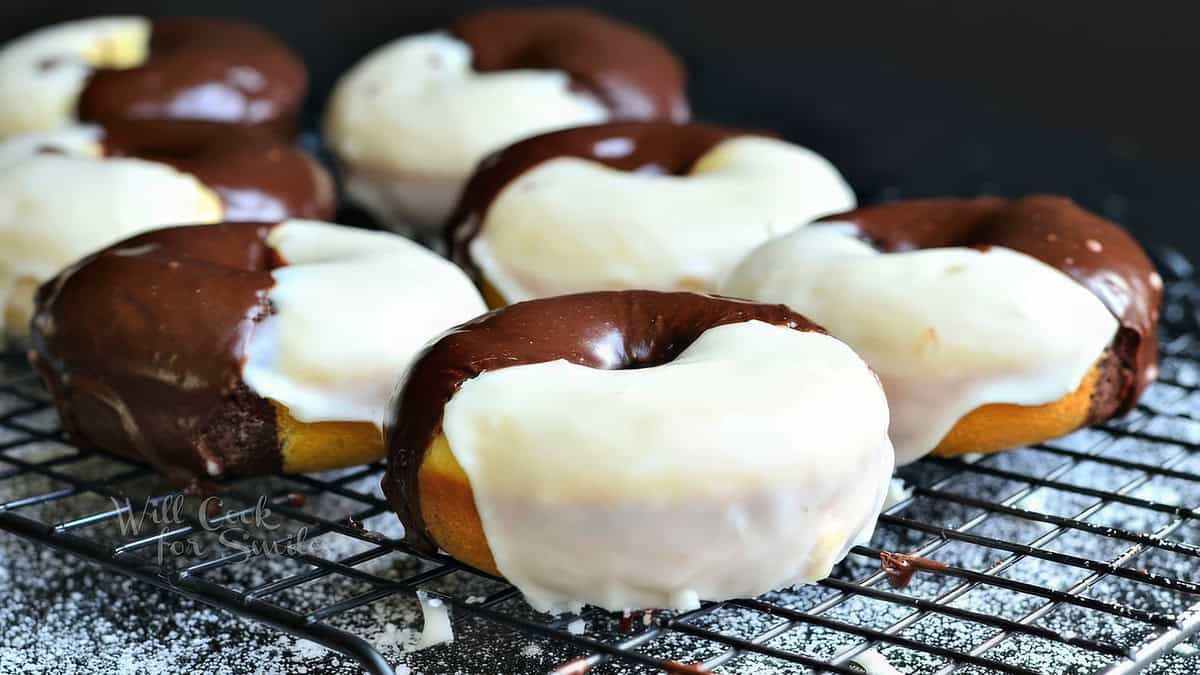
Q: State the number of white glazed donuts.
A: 7